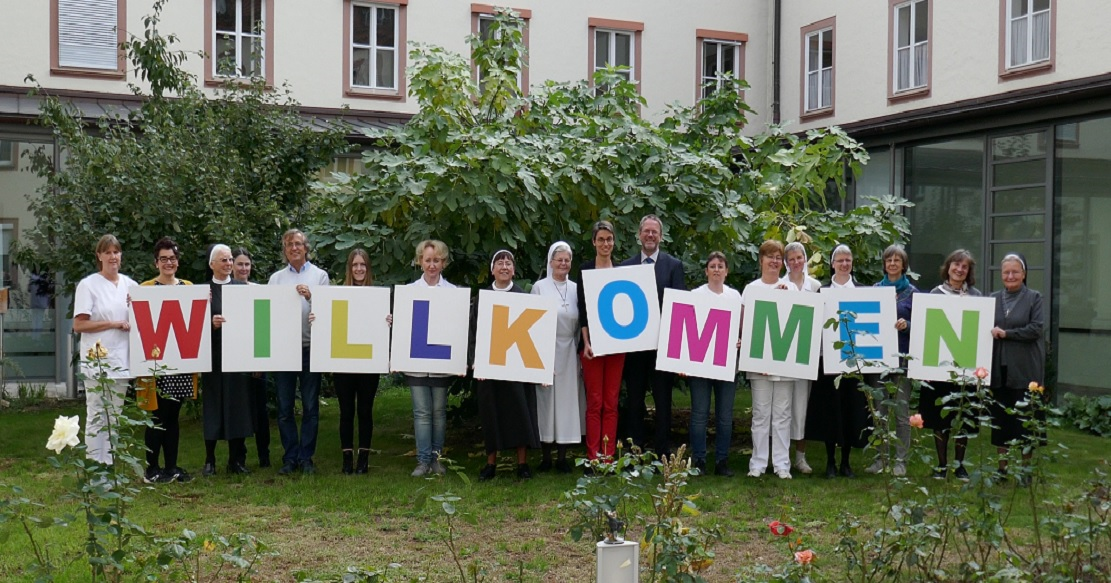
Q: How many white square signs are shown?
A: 10